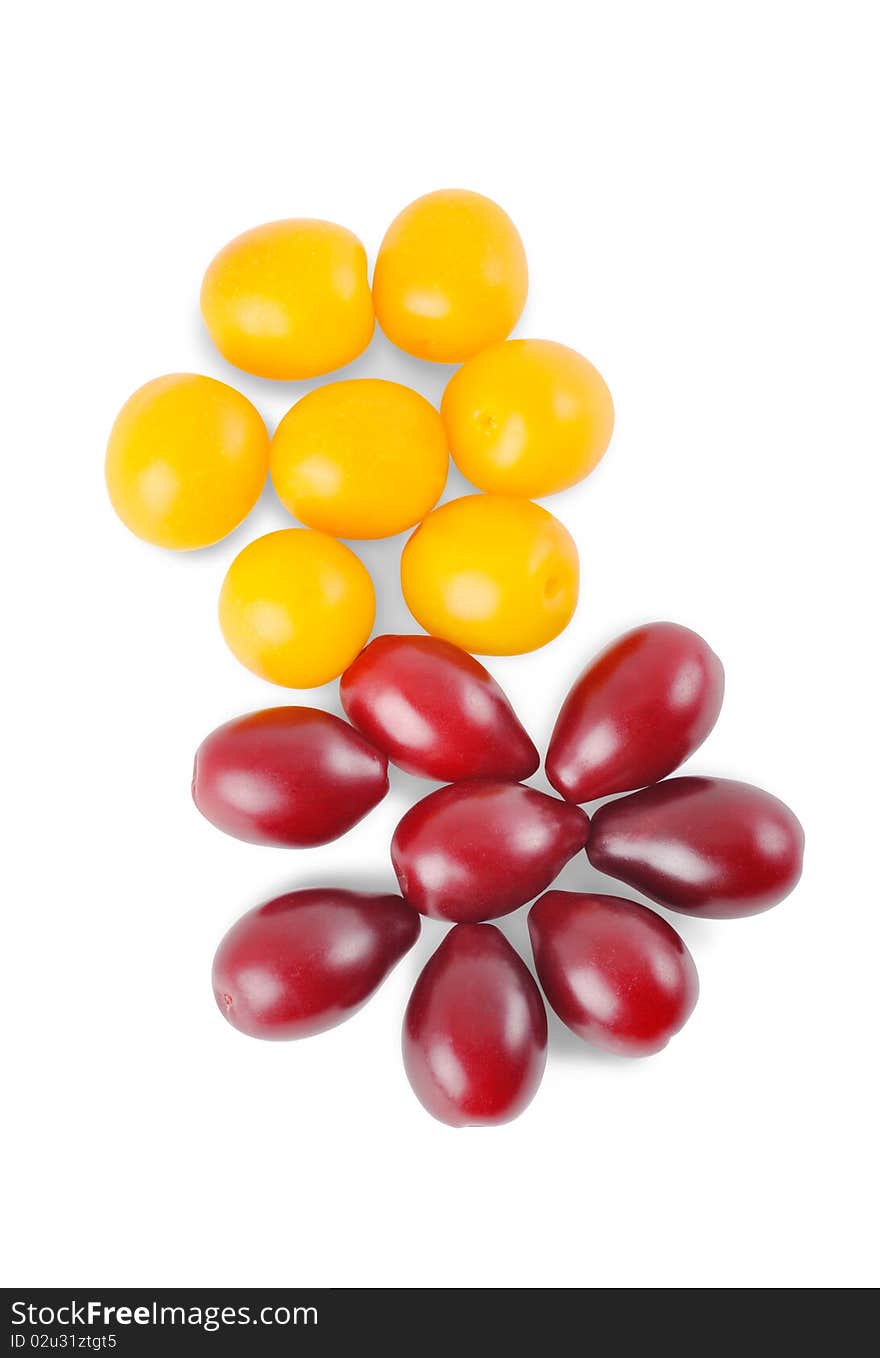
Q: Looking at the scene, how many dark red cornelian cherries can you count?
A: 8